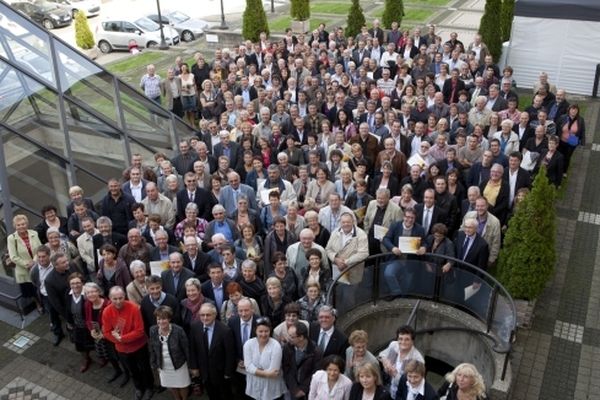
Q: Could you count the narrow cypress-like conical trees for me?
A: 8